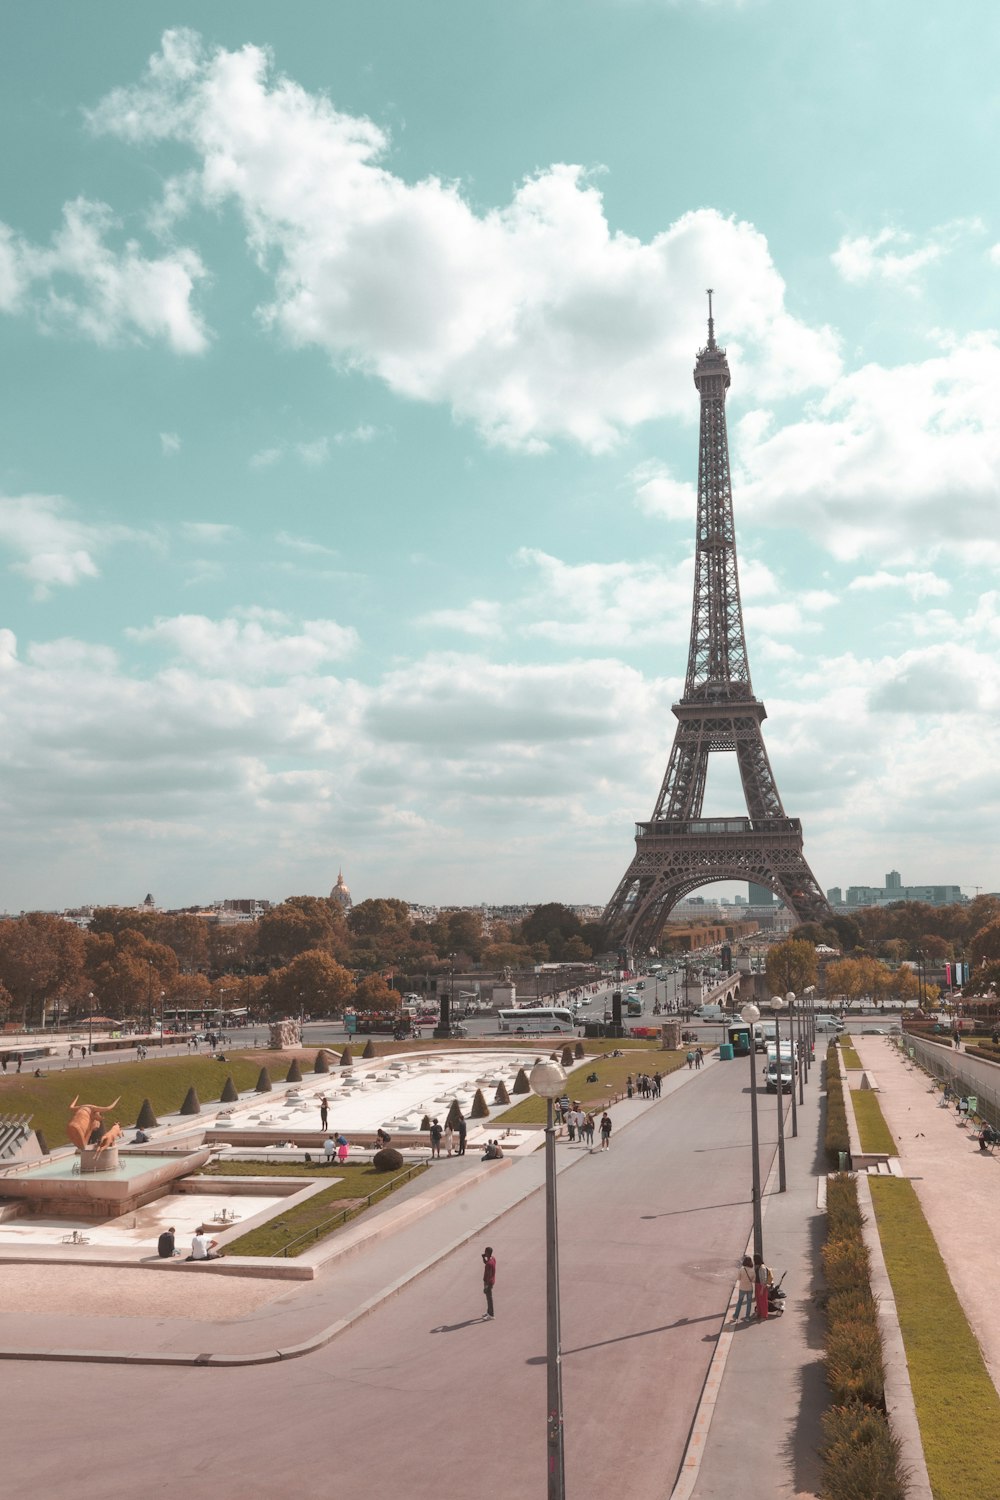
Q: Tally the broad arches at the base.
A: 1